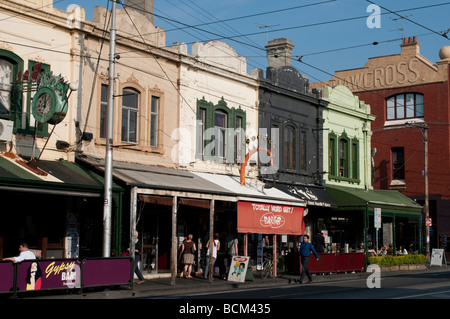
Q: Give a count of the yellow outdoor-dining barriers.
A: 0